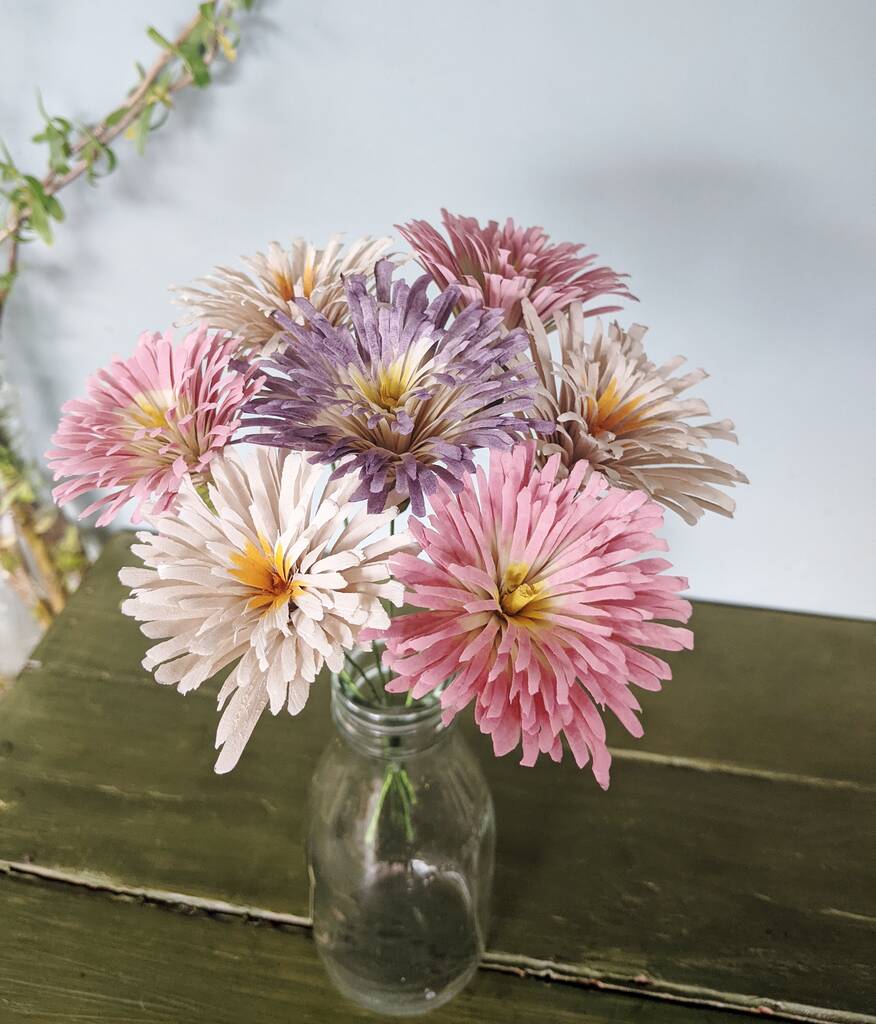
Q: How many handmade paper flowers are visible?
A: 7